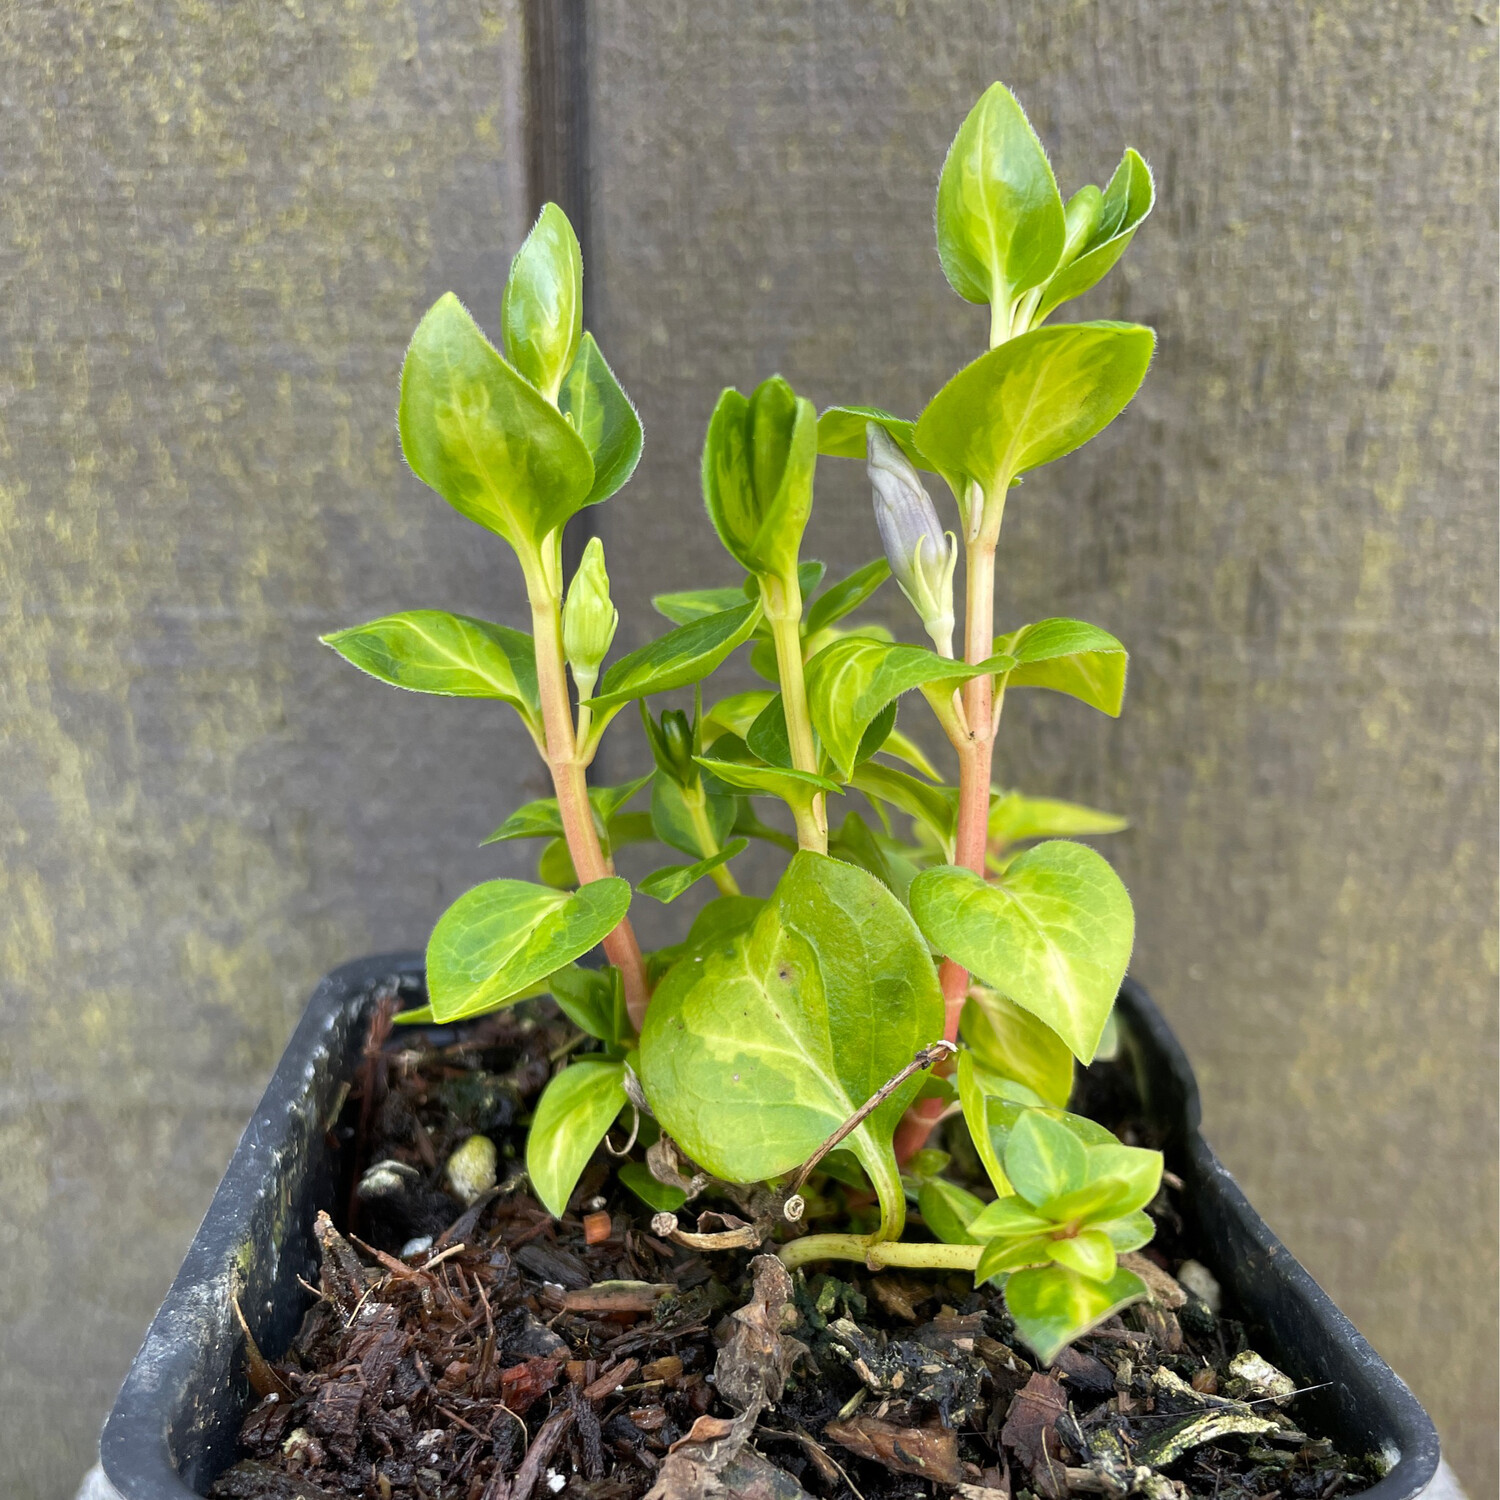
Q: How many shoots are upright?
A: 3